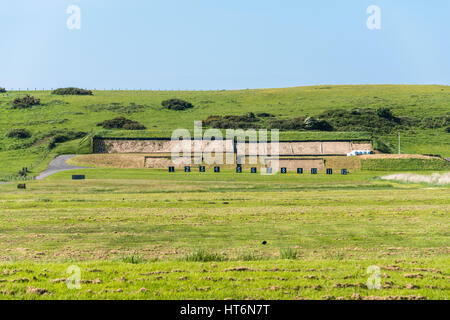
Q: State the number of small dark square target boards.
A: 12